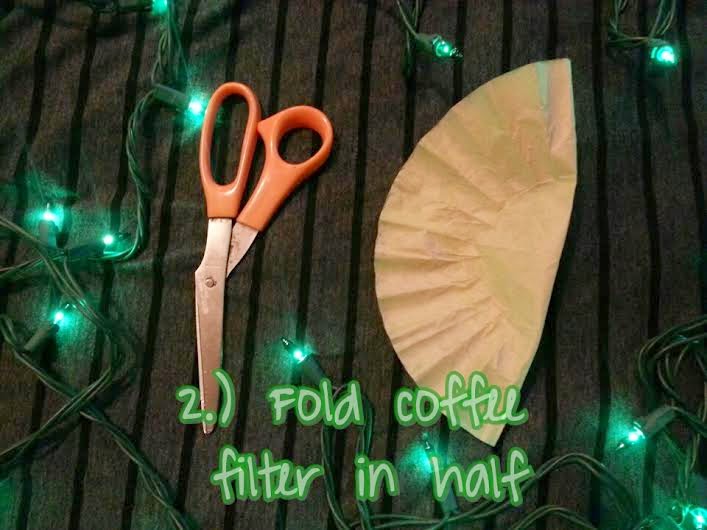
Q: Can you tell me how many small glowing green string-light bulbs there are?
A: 11